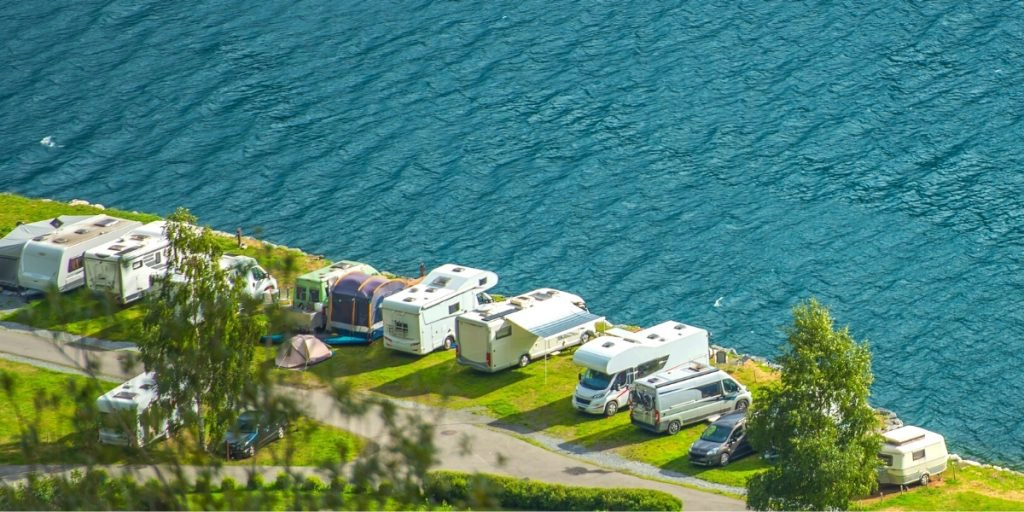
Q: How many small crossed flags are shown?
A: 0